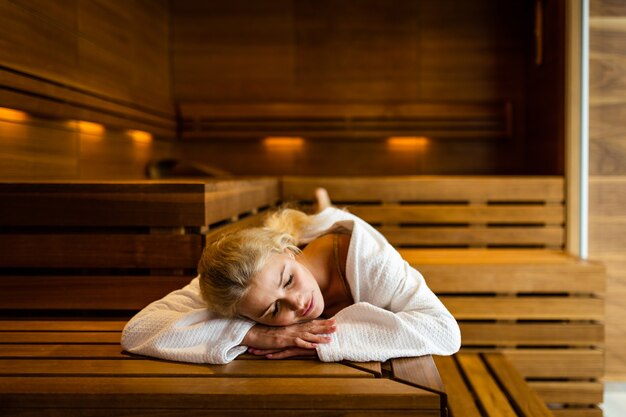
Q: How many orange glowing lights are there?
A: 5